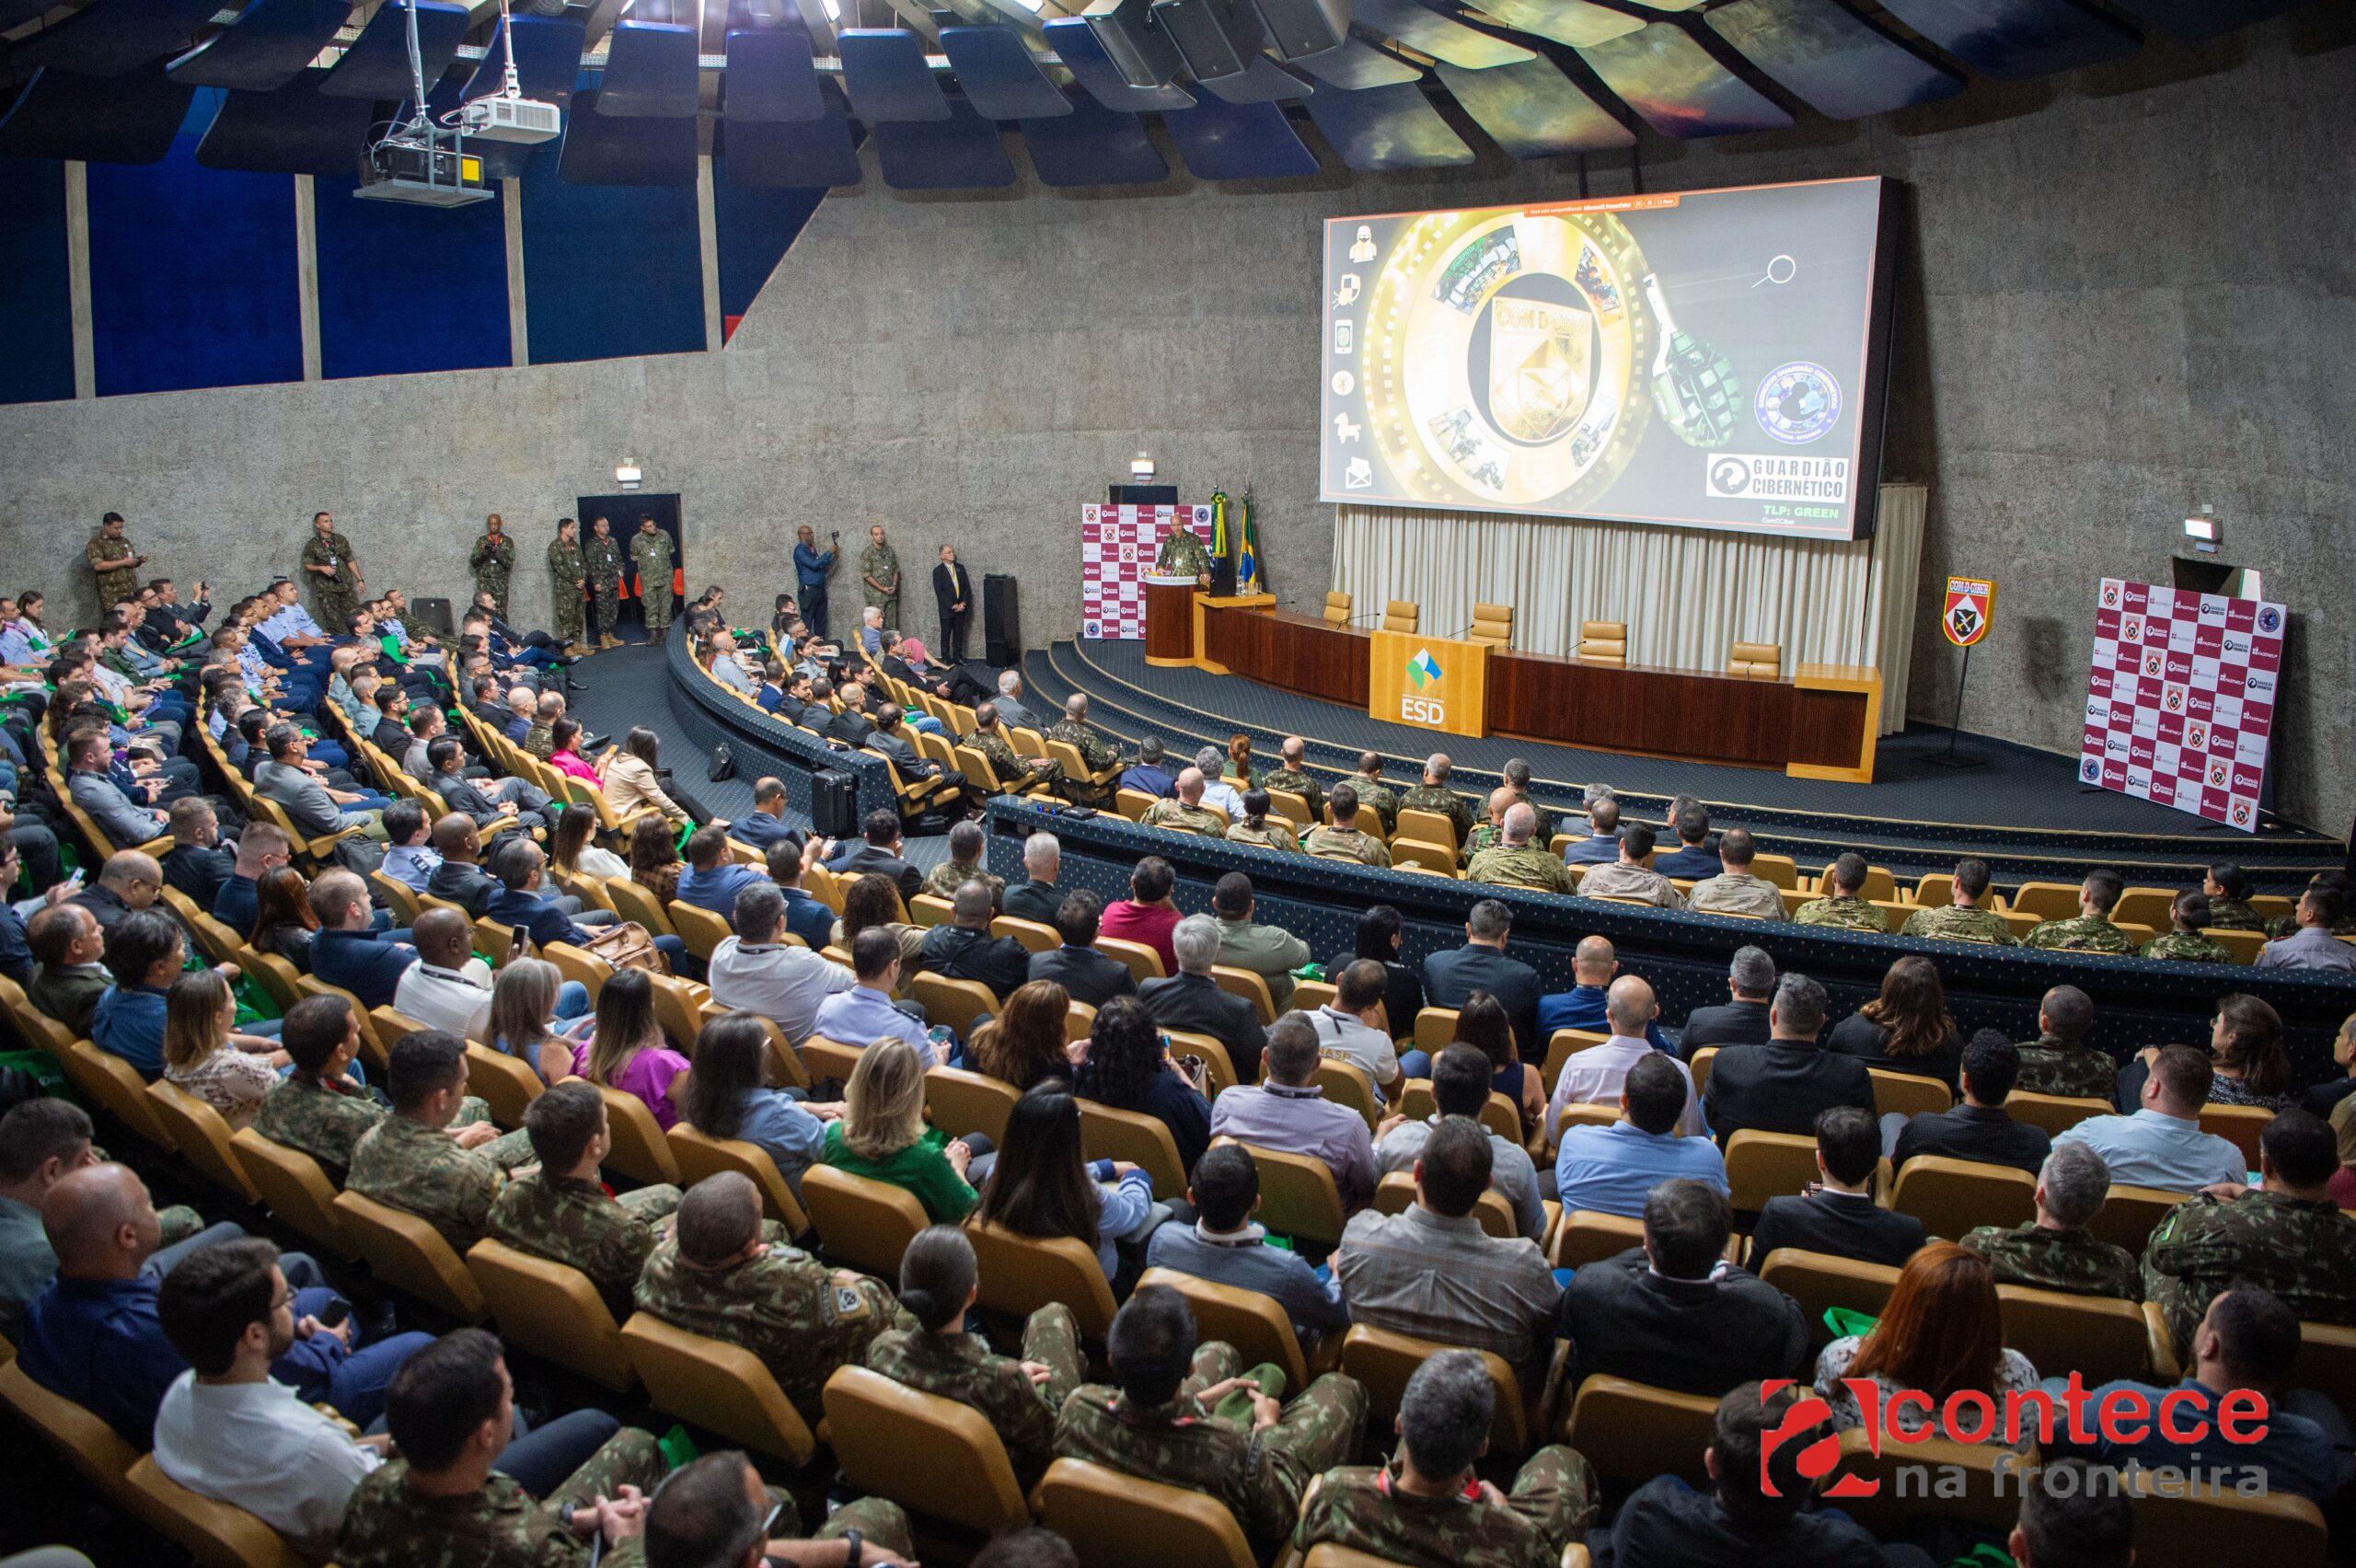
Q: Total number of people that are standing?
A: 10